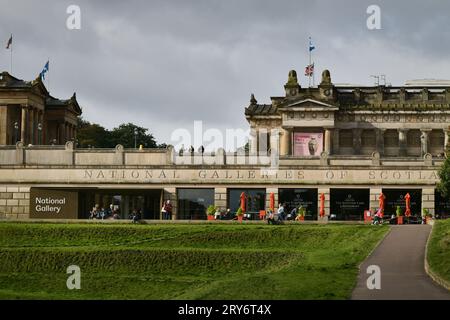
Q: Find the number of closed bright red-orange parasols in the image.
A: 5